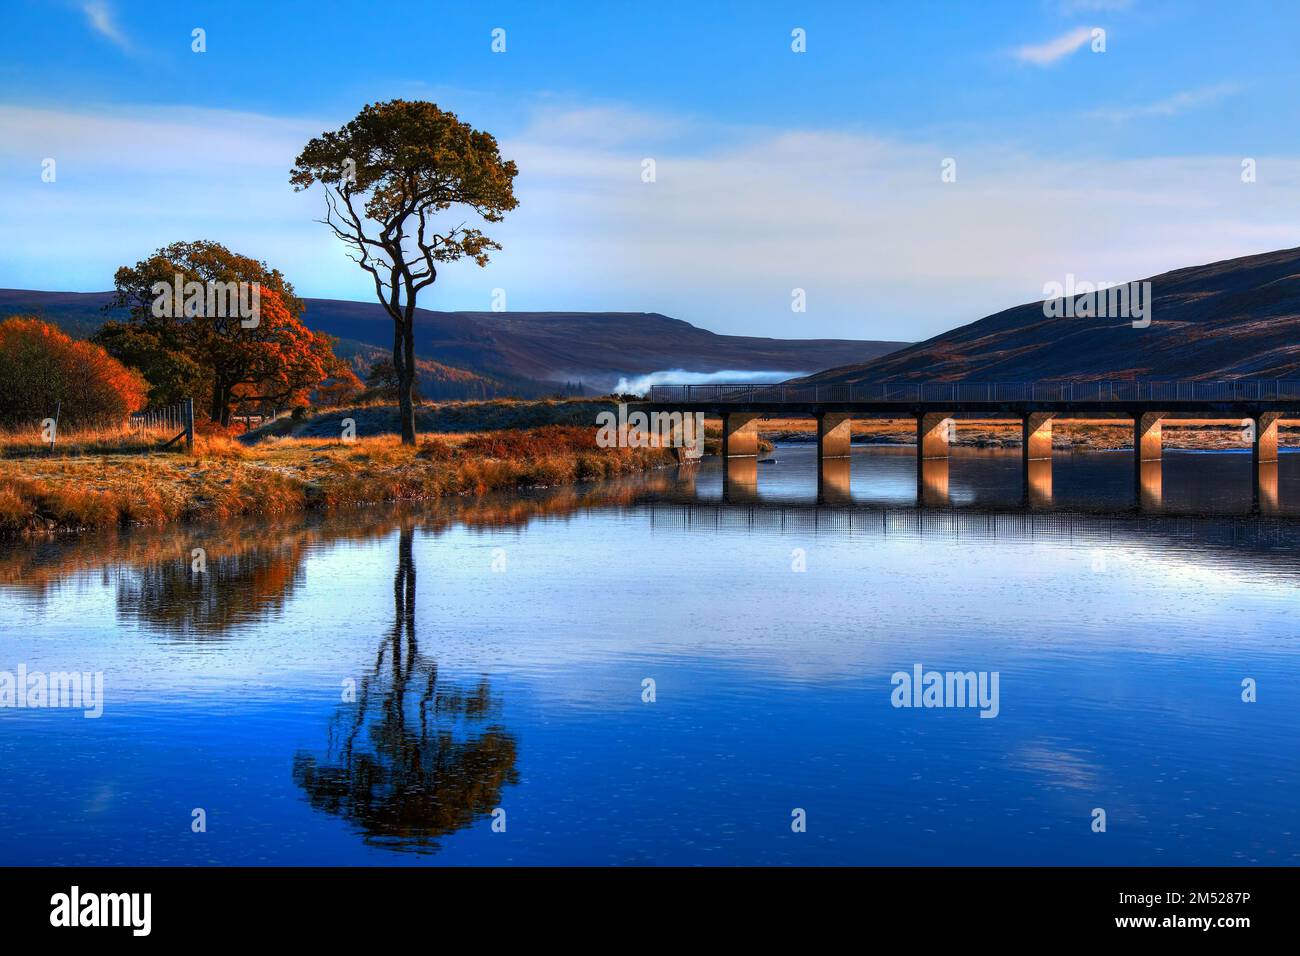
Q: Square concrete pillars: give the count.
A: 6